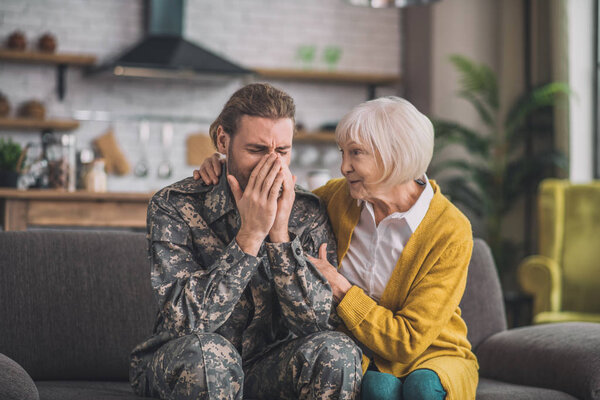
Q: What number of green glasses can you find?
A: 2